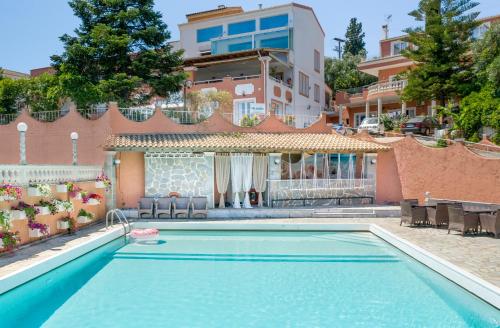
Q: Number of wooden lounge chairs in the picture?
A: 4